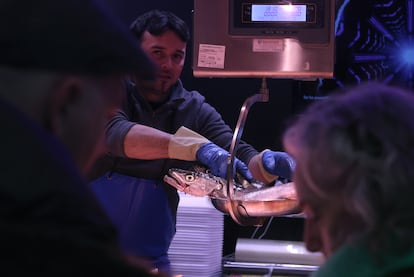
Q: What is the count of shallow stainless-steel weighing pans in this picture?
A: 1